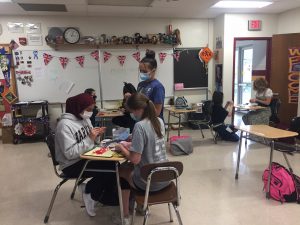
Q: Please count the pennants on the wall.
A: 9